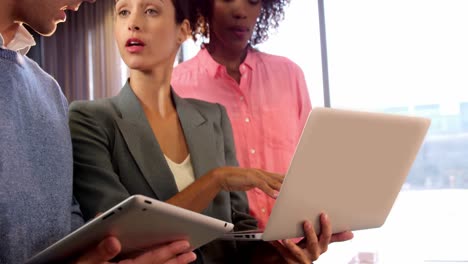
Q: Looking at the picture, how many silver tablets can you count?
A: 1